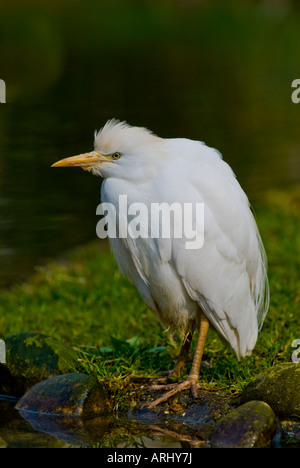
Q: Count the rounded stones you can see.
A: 4